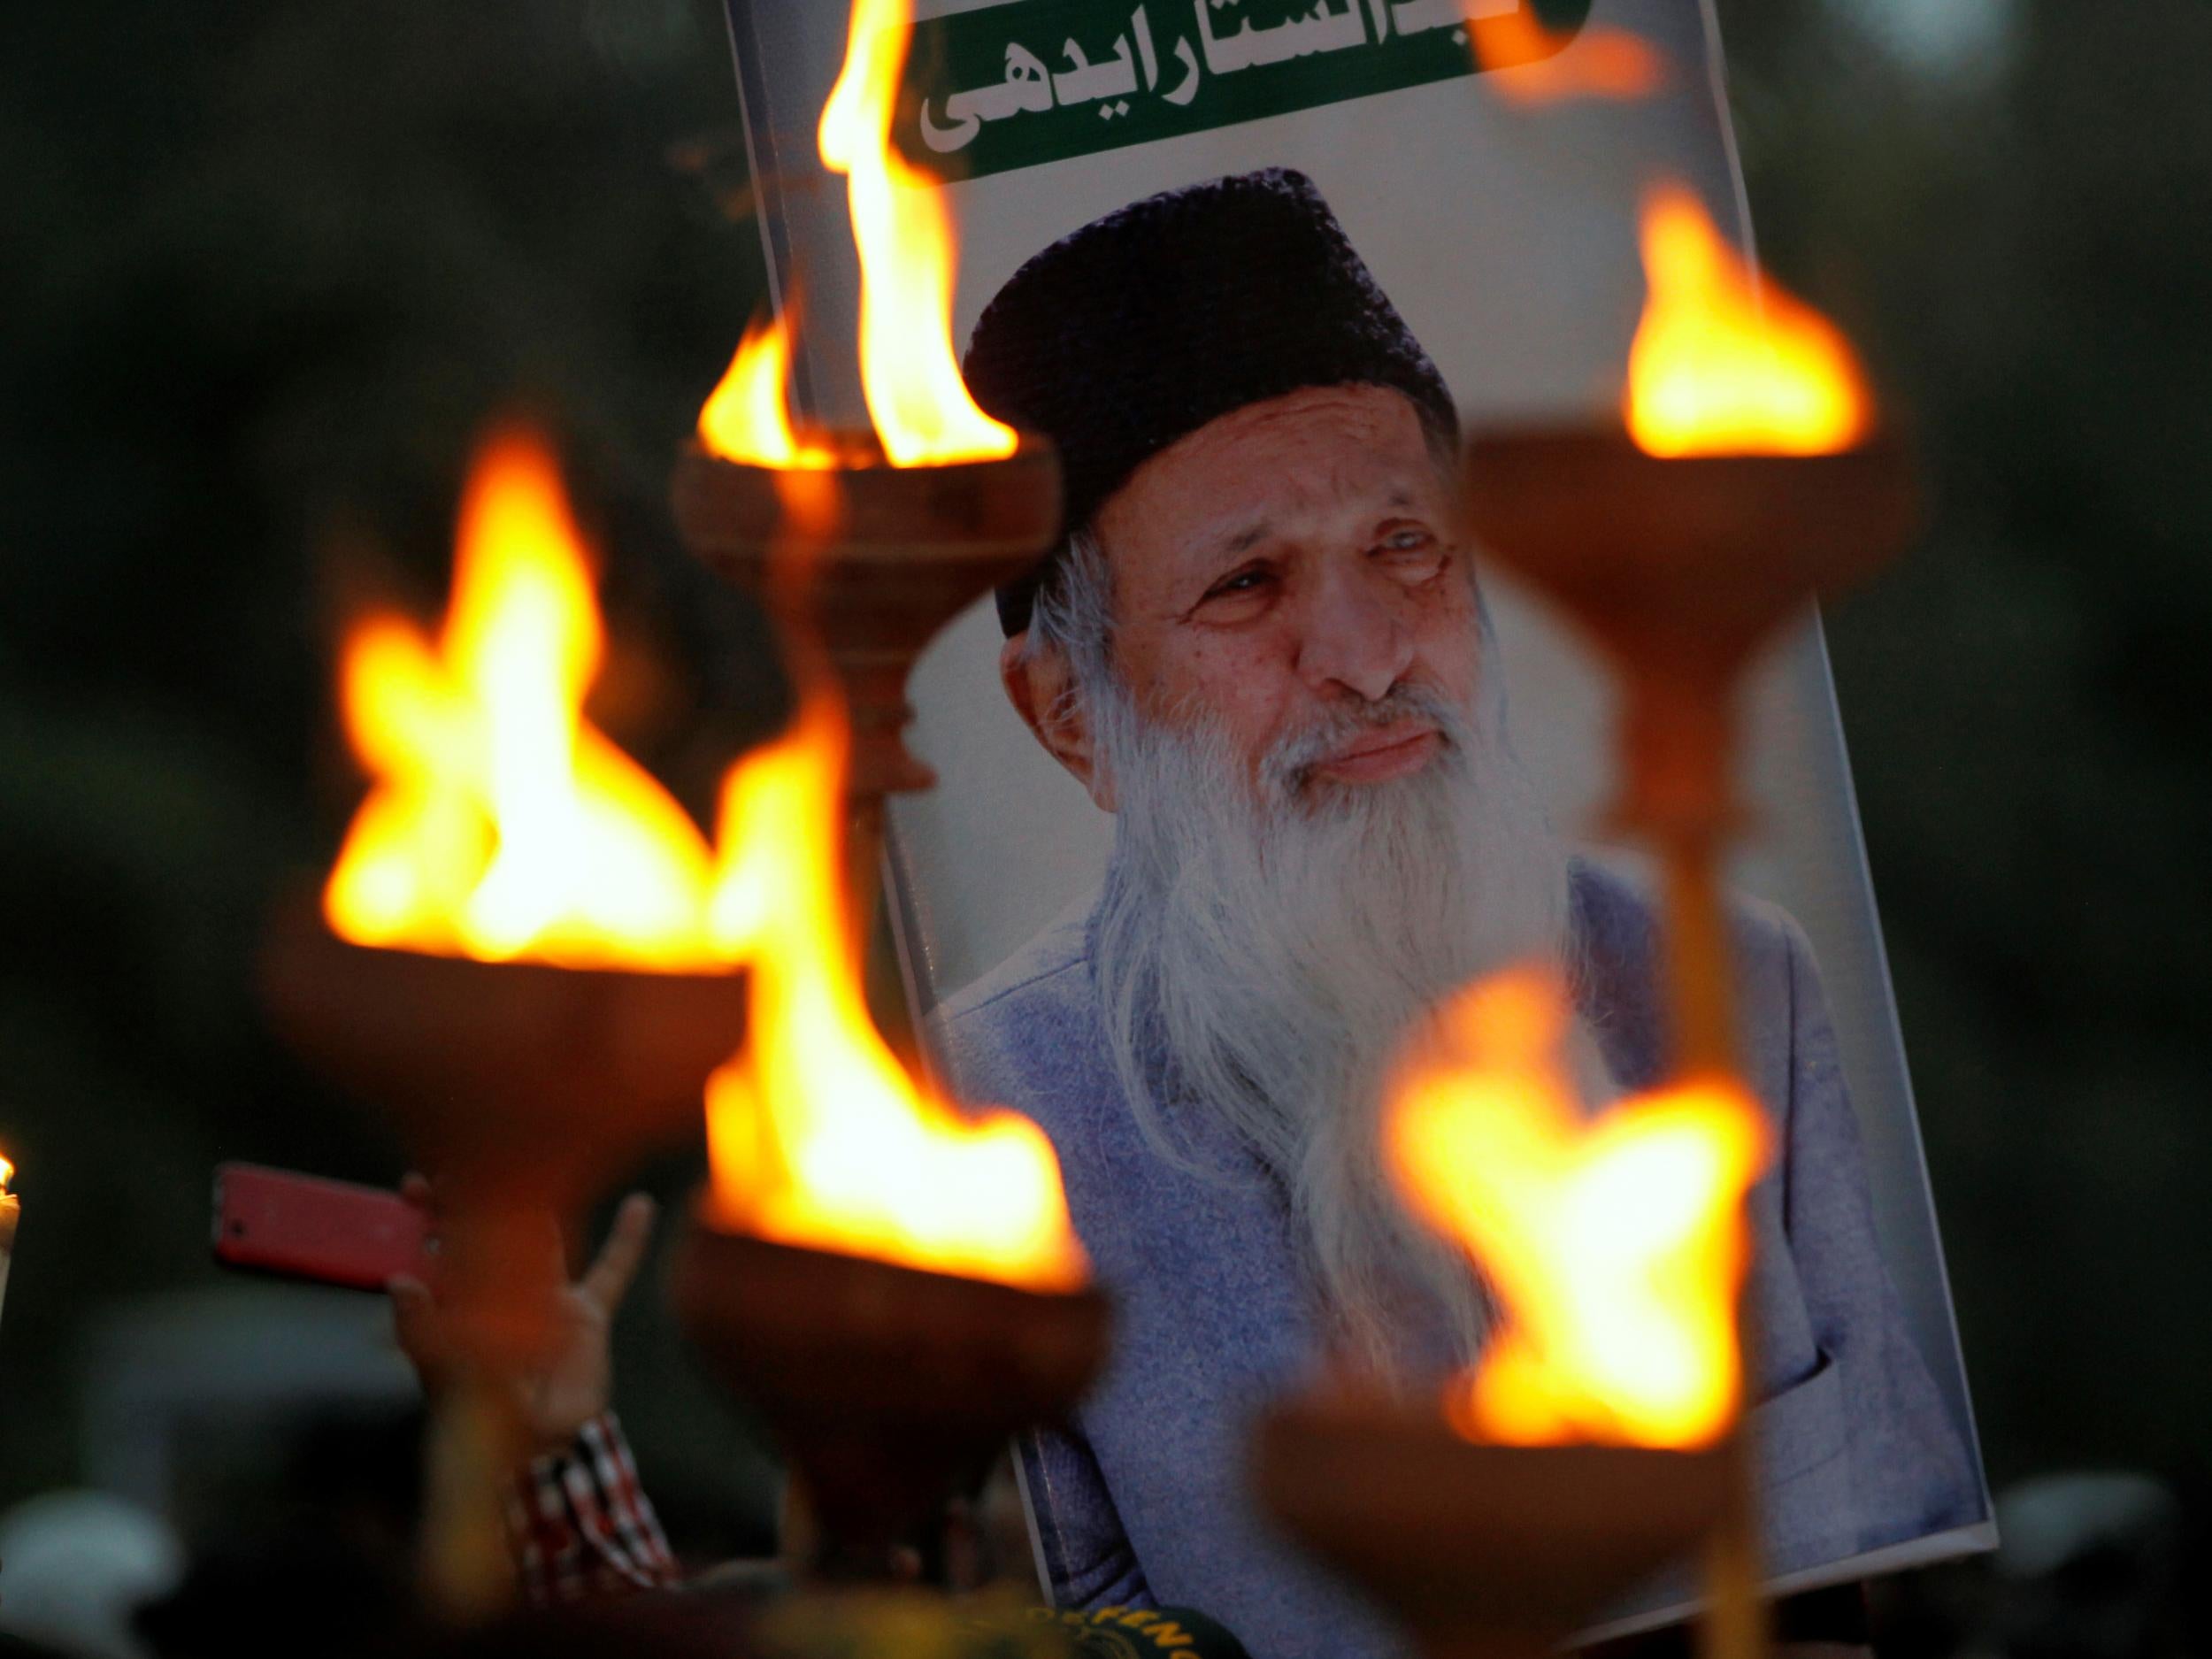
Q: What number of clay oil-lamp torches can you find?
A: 5